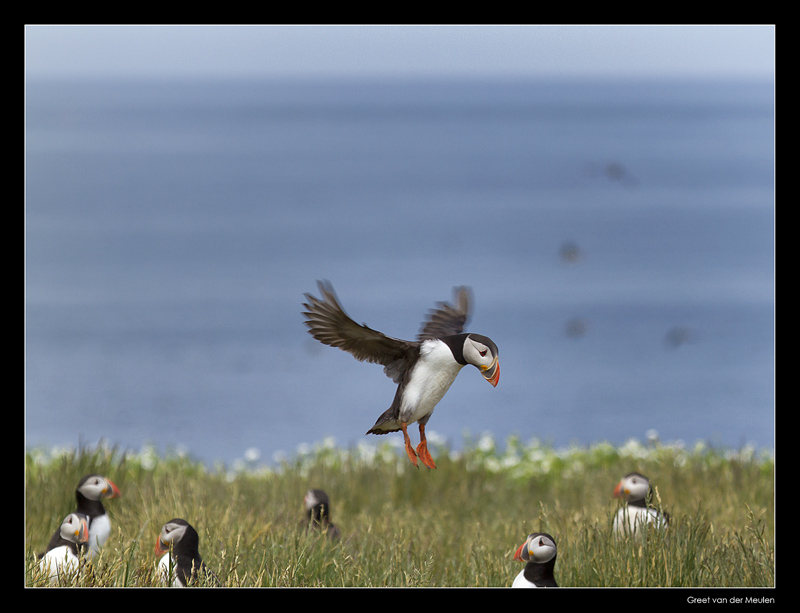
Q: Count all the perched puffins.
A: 6